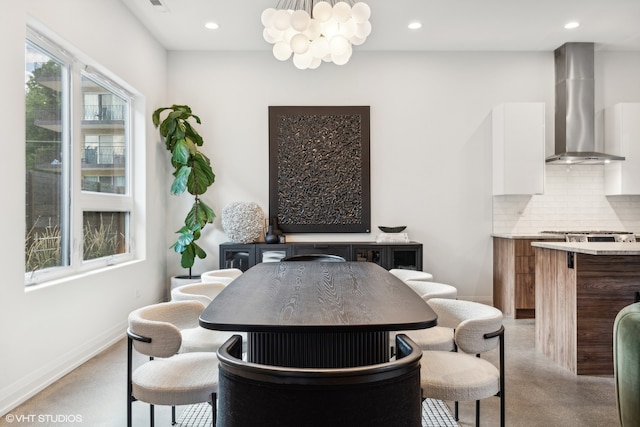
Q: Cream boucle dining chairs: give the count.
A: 6